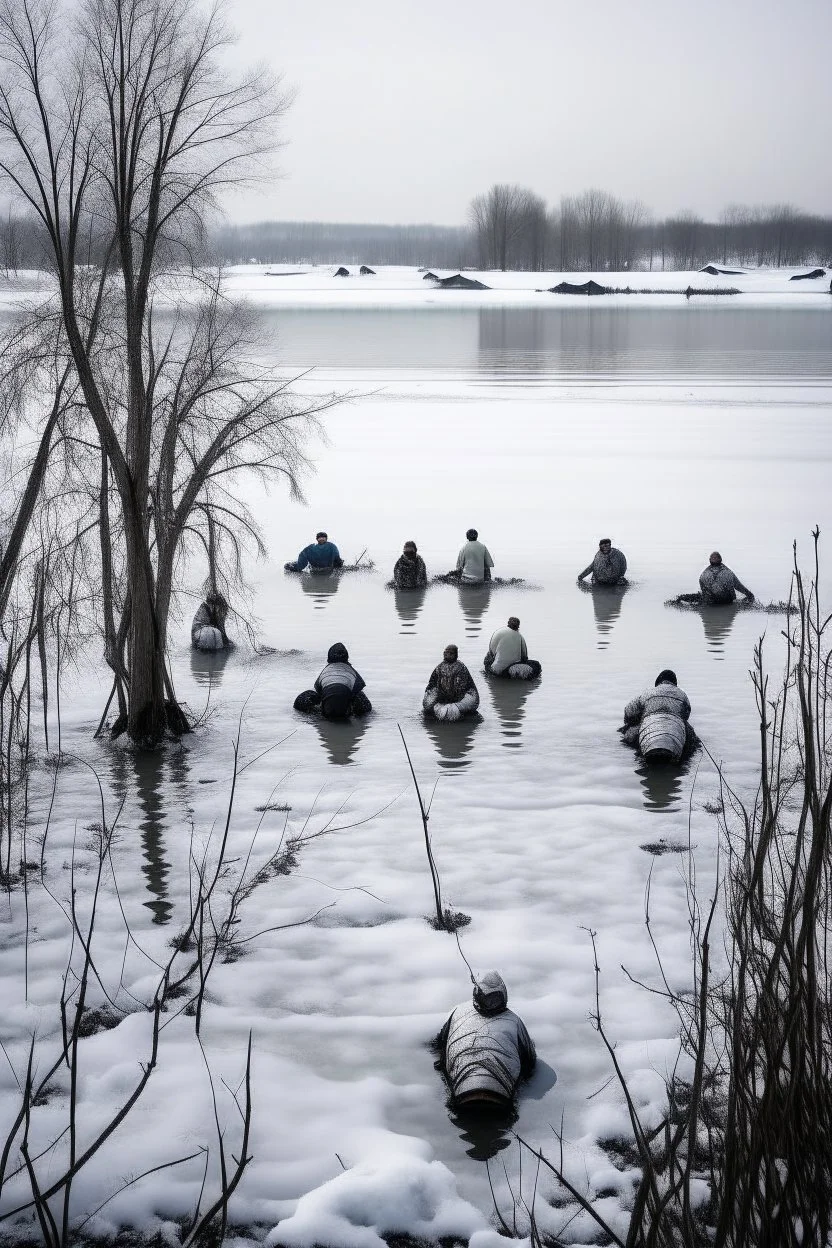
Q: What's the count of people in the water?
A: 11